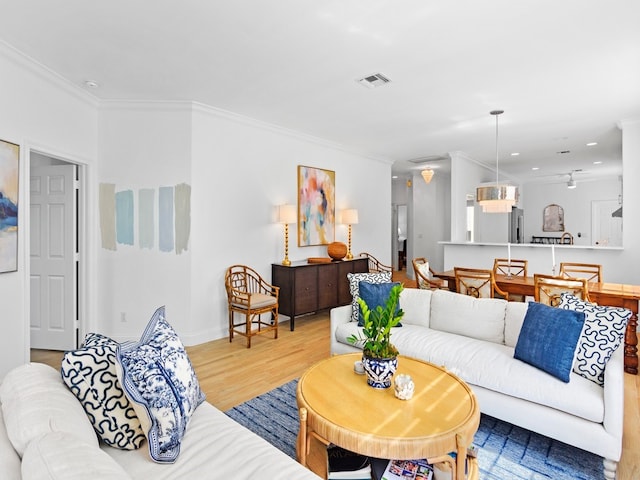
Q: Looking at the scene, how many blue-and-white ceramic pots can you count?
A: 1